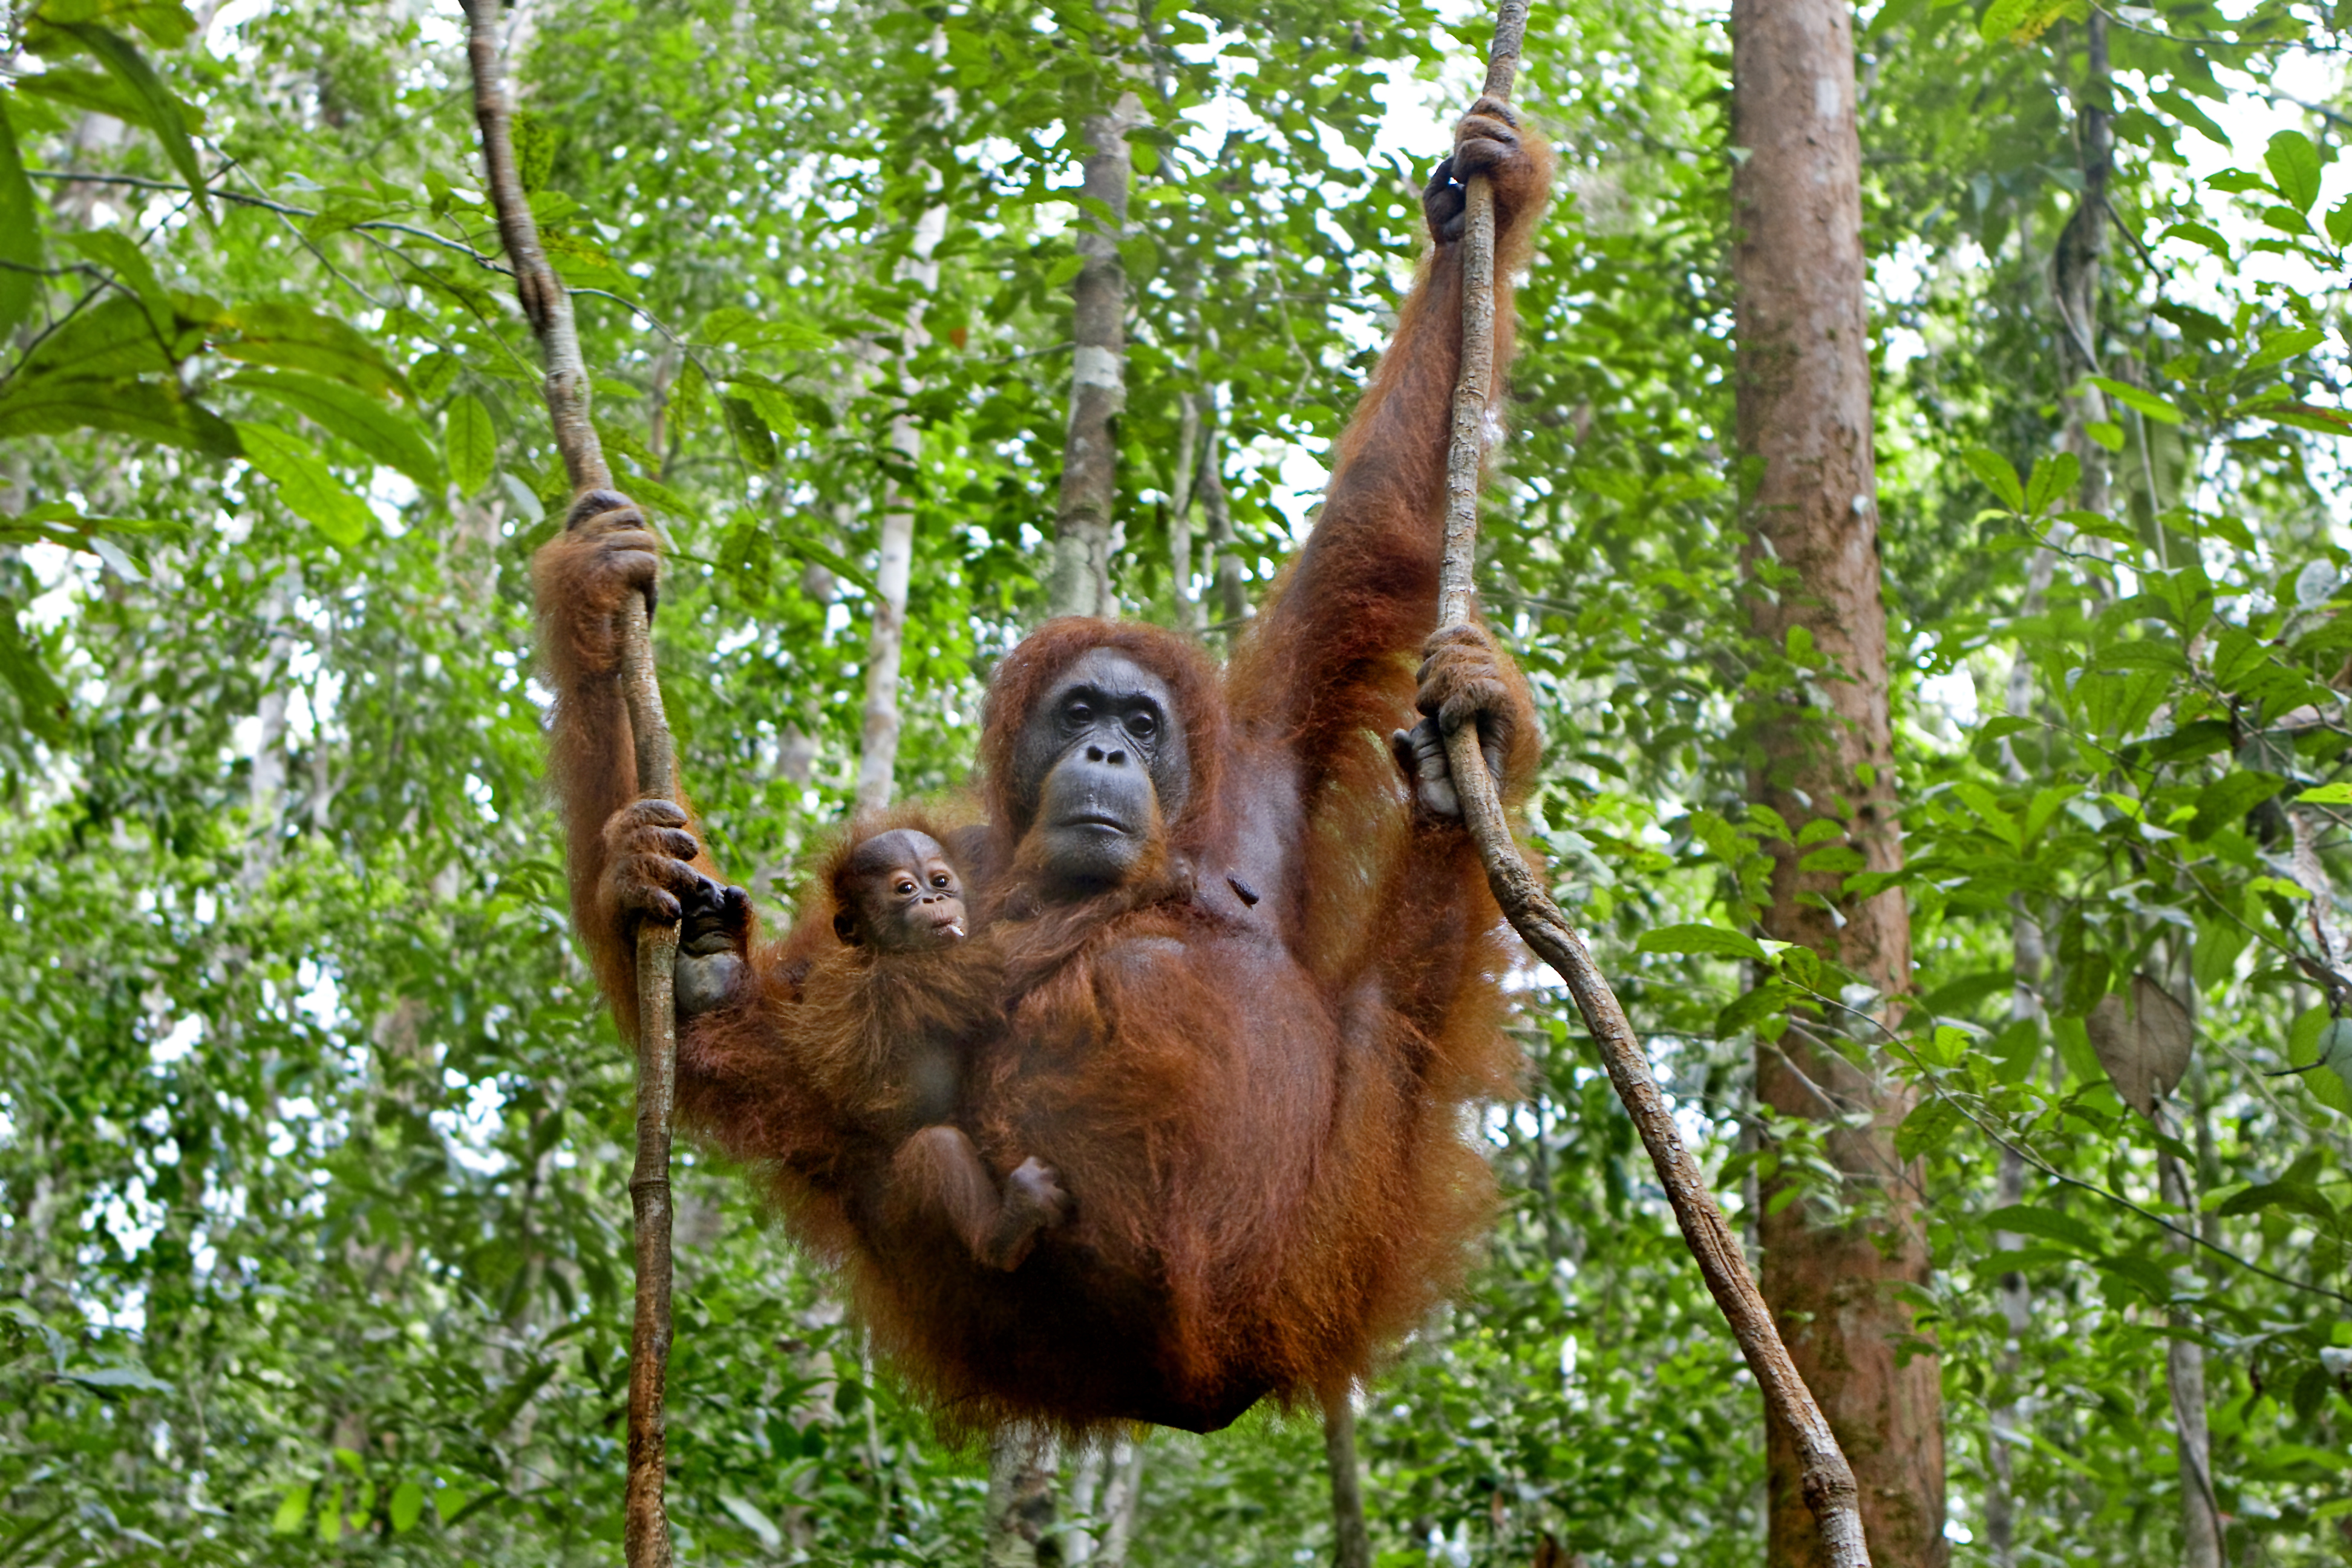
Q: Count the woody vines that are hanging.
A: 2